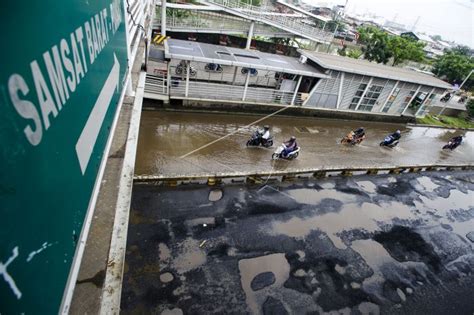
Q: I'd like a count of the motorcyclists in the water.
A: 5